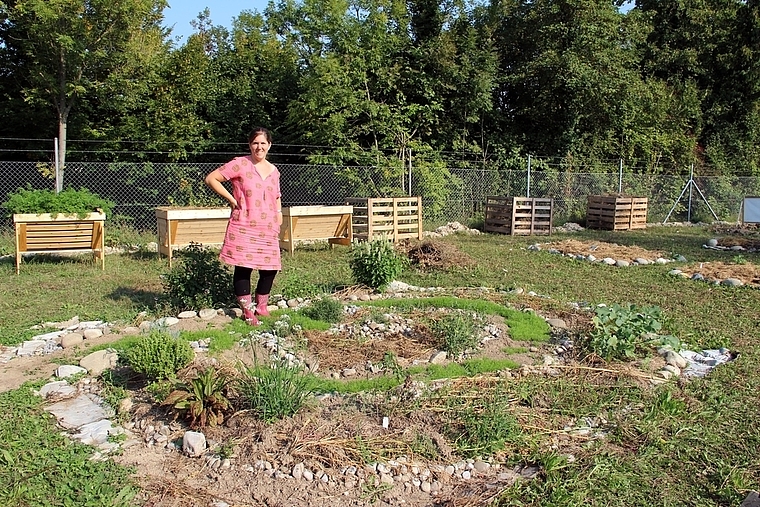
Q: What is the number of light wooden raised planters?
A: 3